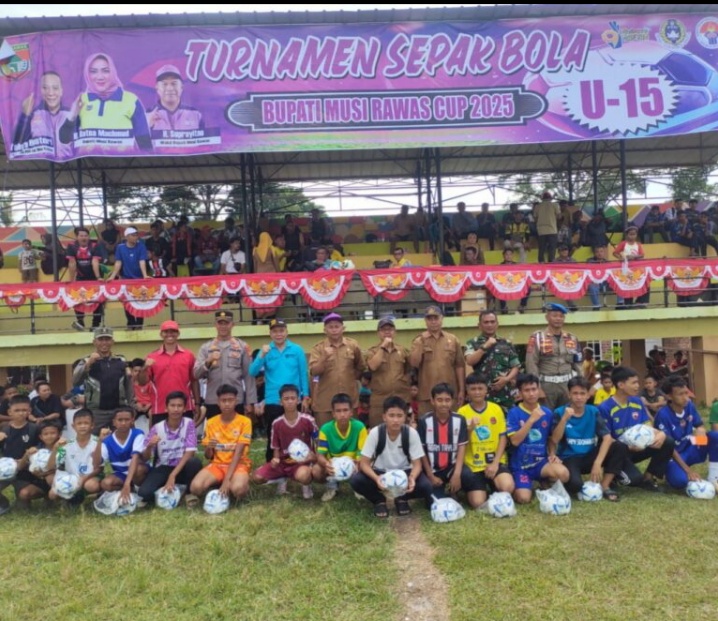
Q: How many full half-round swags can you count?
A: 11